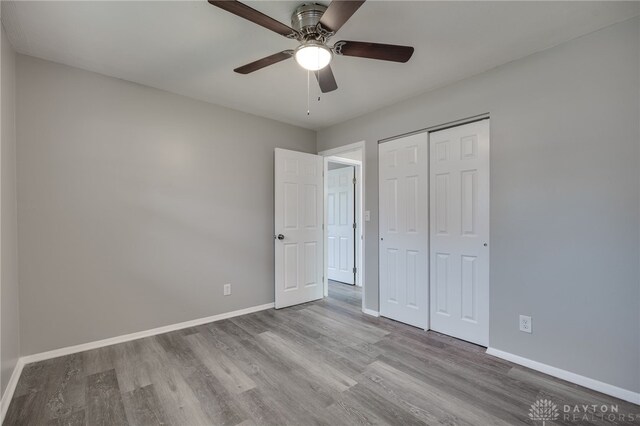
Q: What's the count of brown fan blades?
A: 5